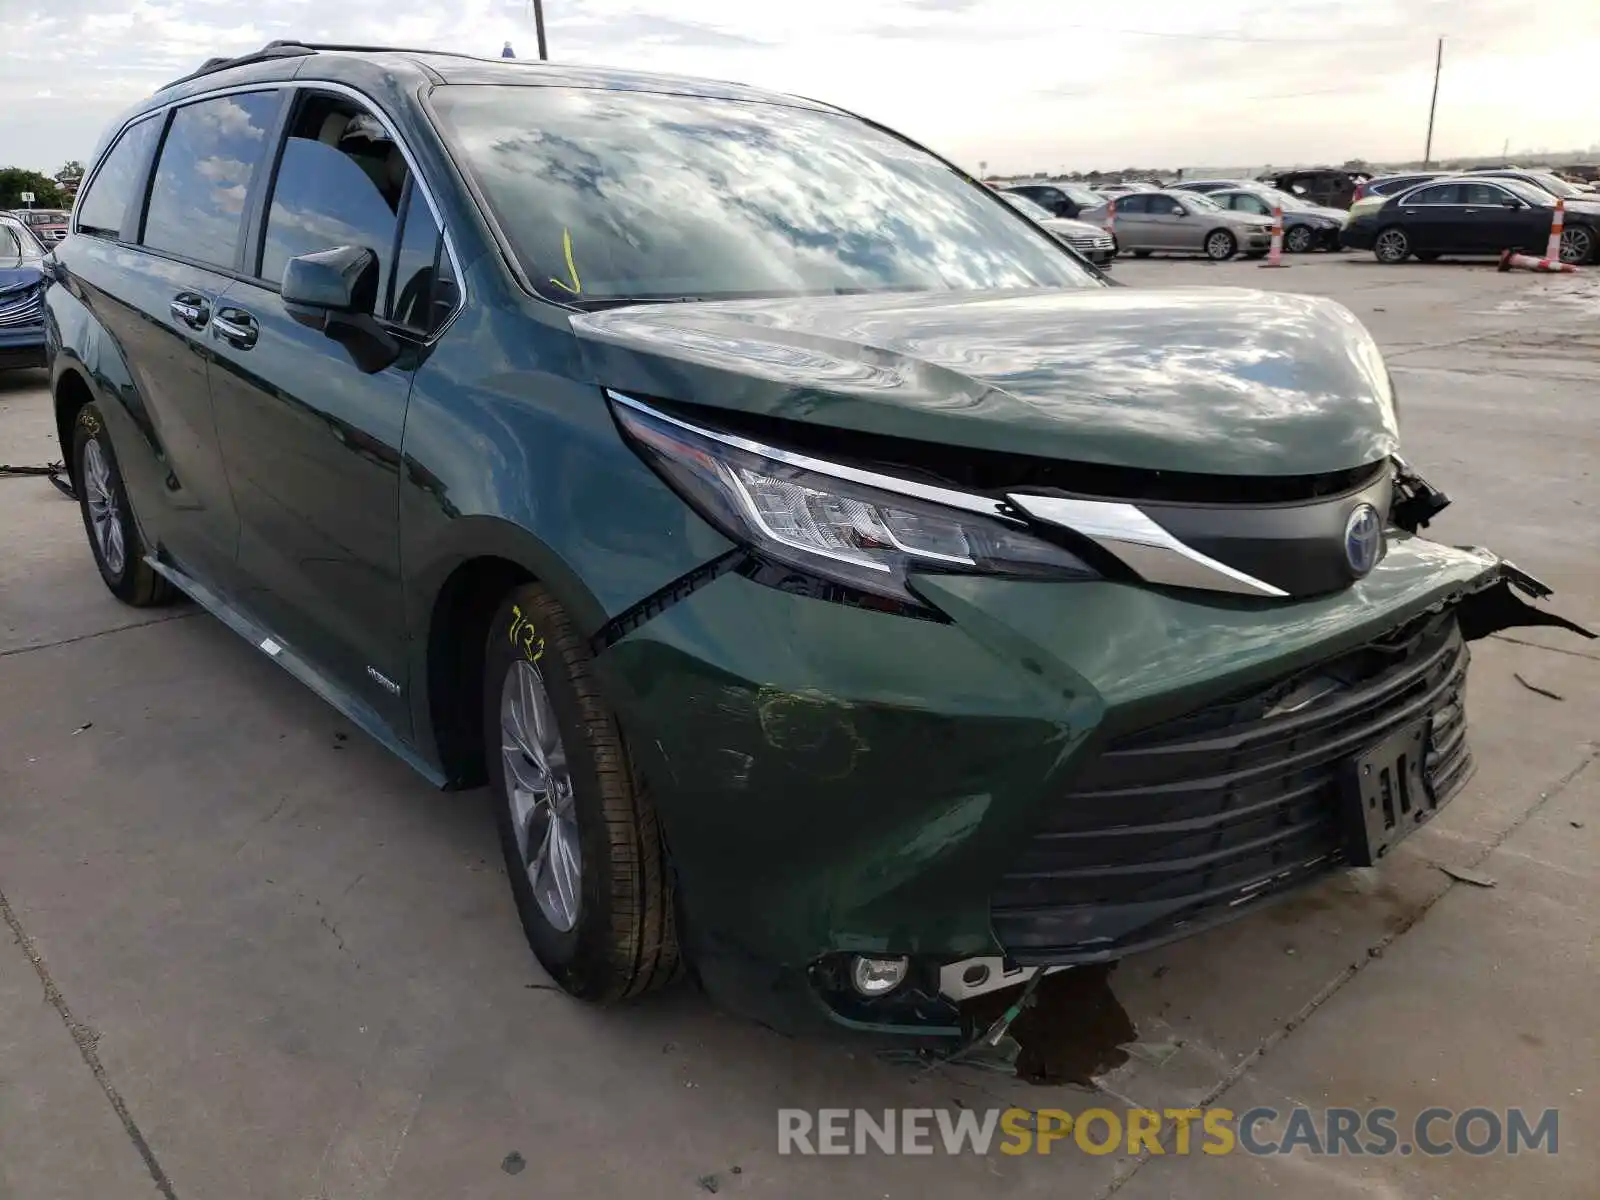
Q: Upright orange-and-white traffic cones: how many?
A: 3